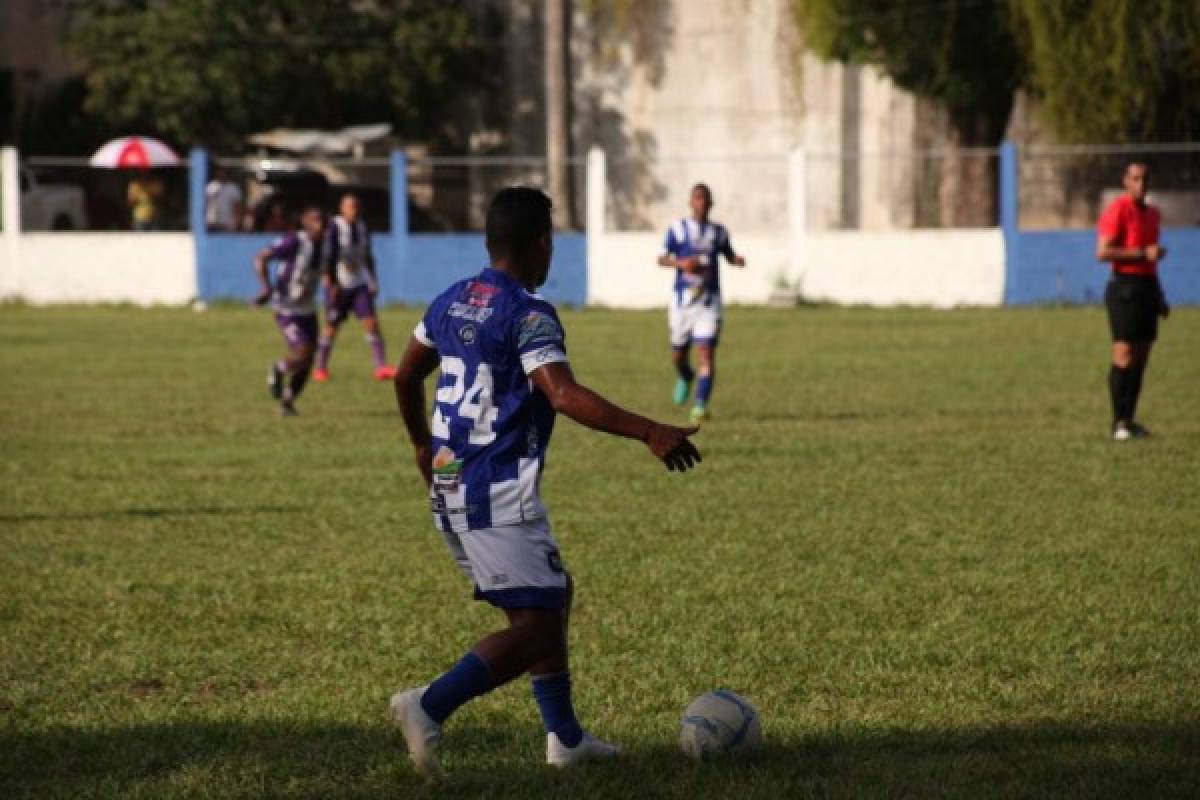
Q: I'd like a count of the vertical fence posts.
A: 6